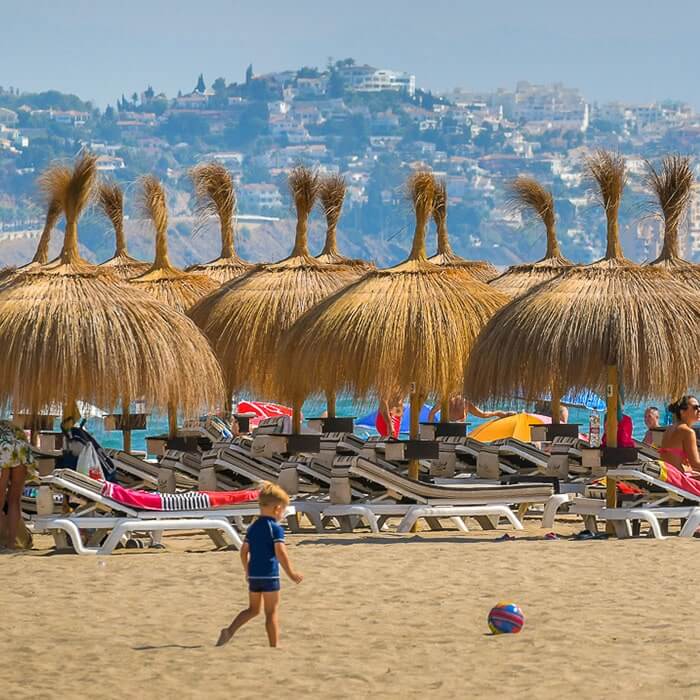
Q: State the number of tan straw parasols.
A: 12